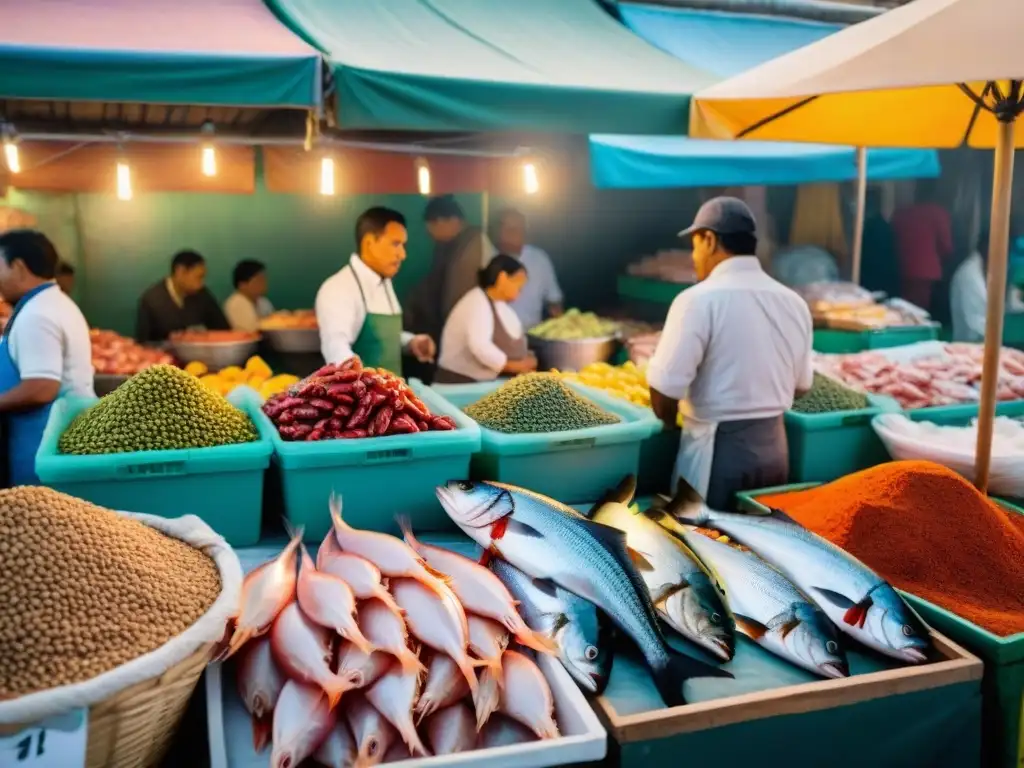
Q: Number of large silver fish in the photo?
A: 5